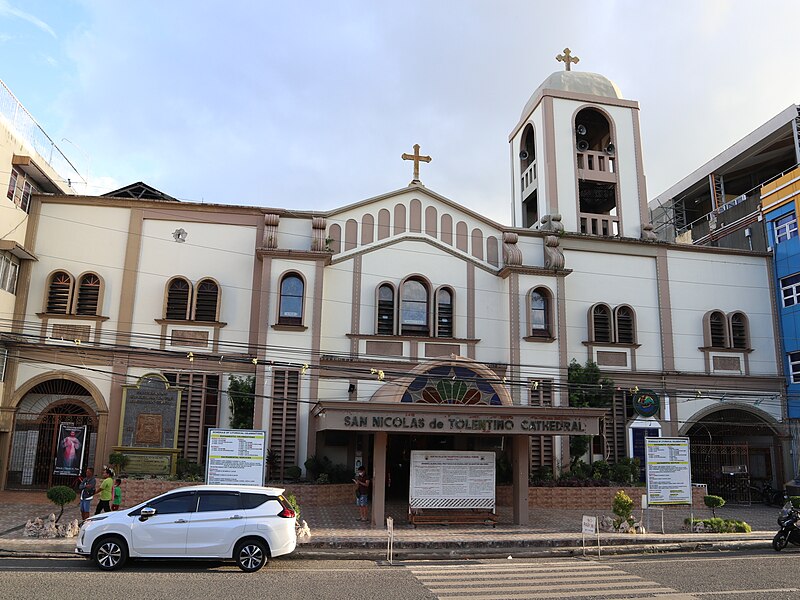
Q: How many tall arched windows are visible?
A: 13